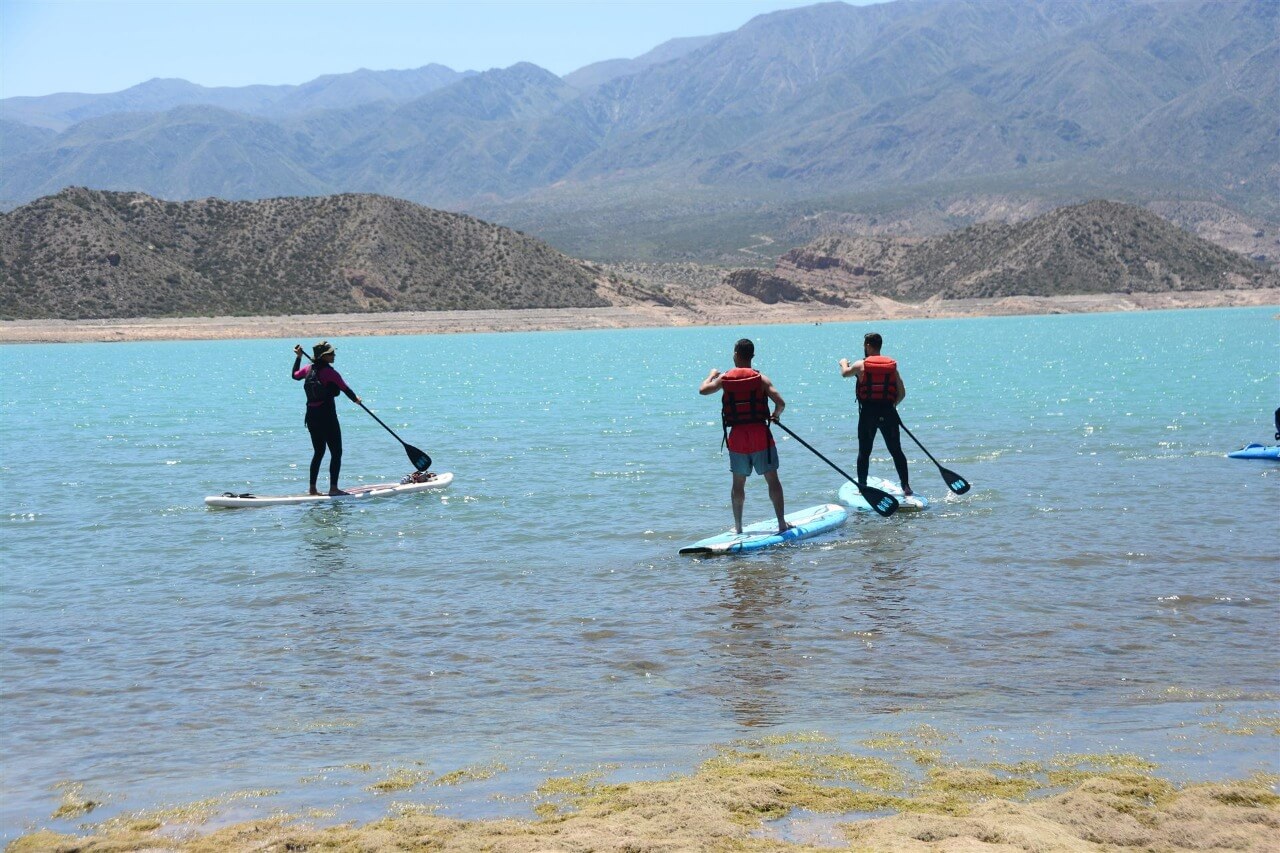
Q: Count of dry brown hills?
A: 2